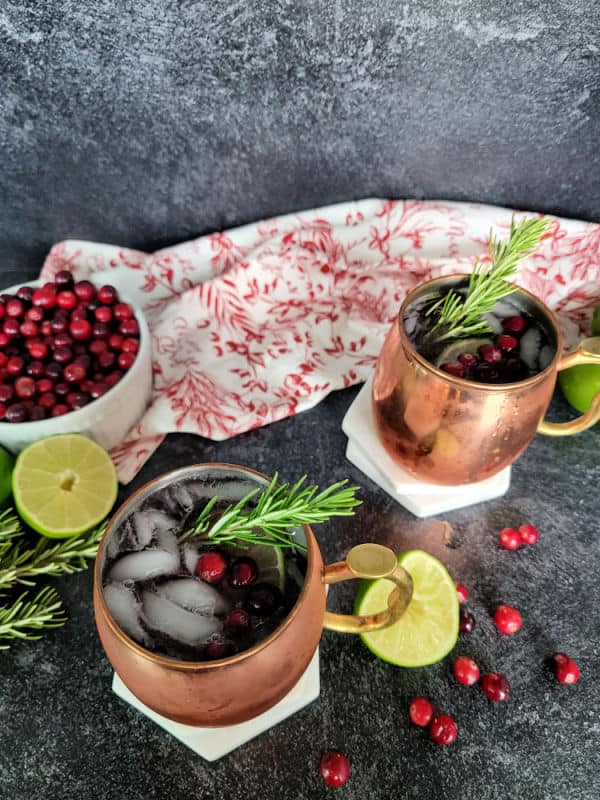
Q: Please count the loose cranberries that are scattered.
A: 11